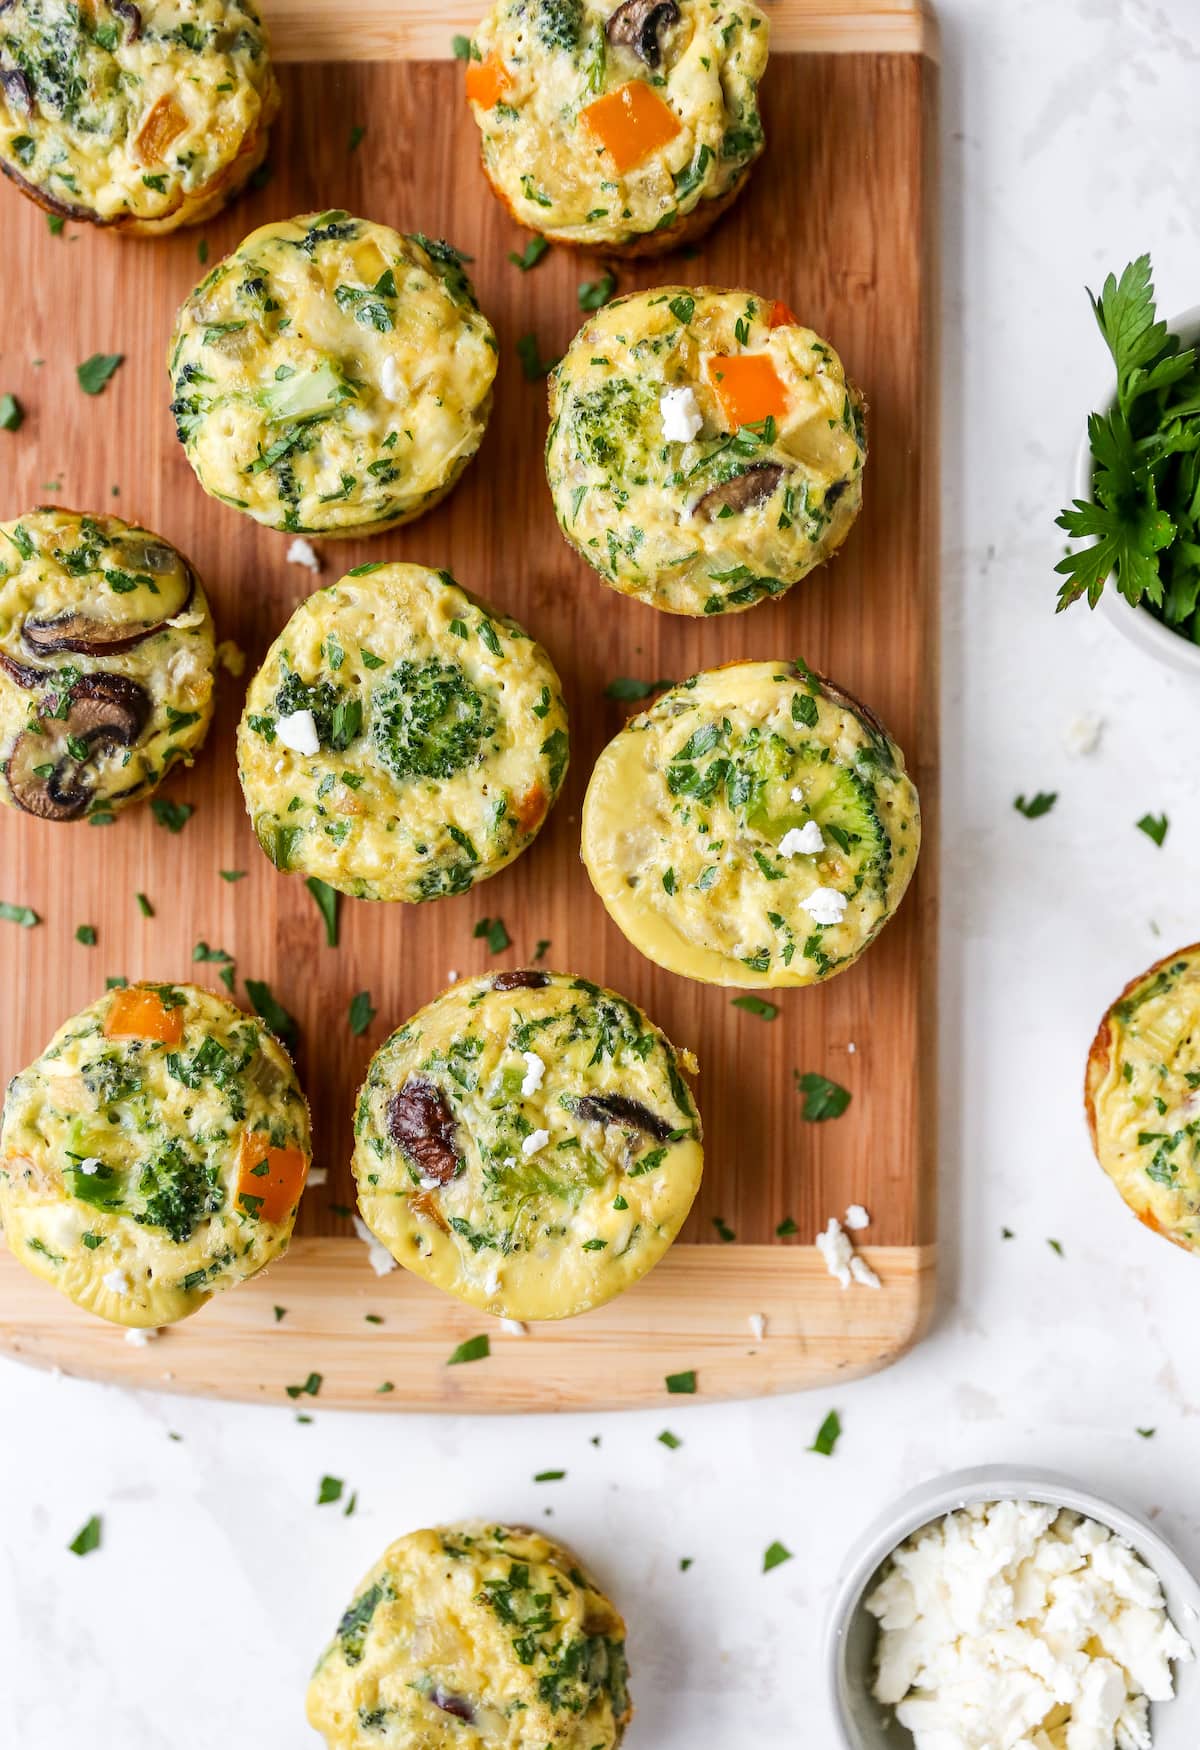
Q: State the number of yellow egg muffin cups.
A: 11